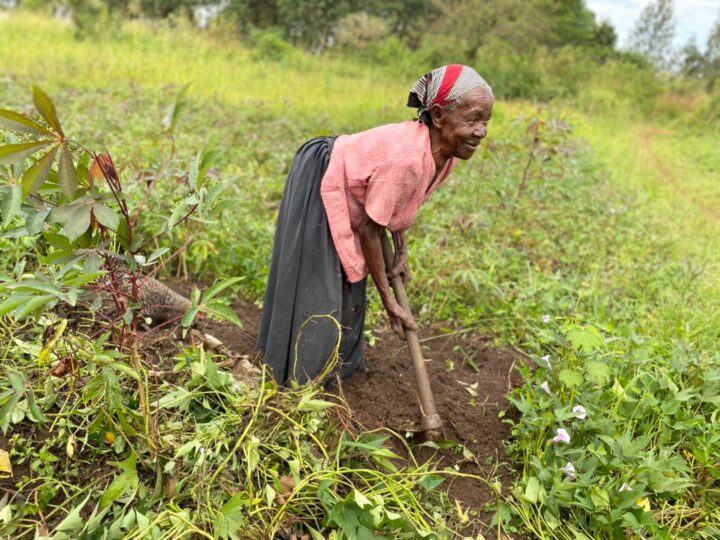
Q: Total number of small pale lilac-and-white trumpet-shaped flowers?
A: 7